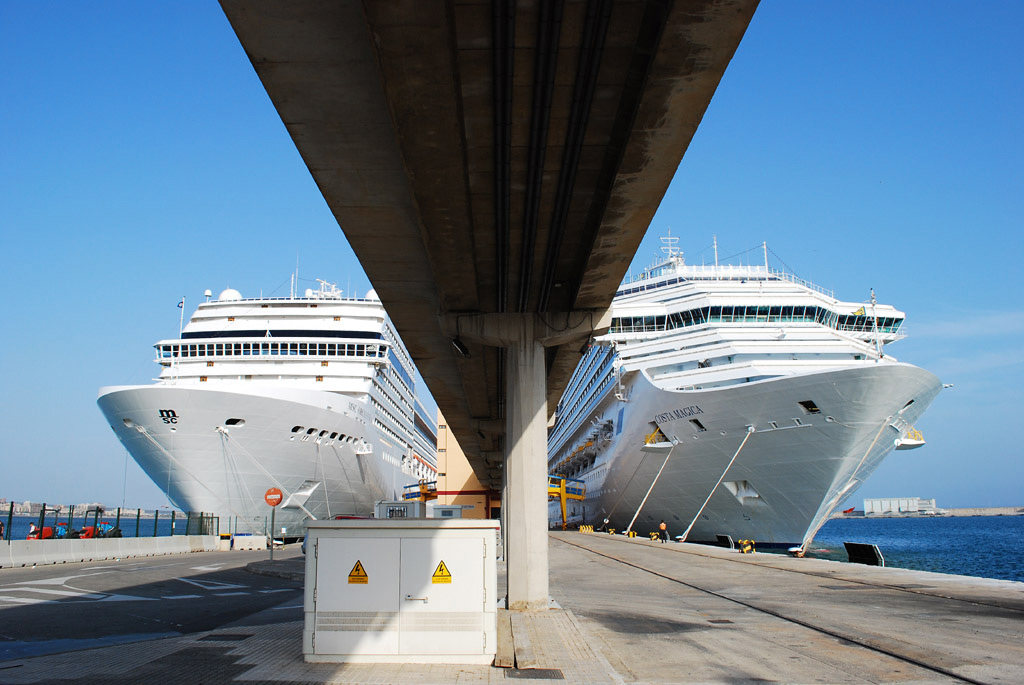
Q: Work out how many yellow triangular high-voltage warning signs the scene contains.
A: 2